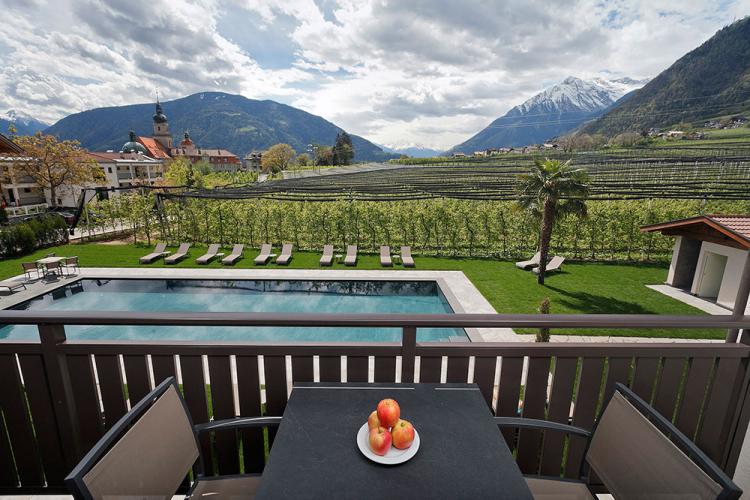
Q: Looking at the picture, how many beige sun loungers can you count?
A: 13